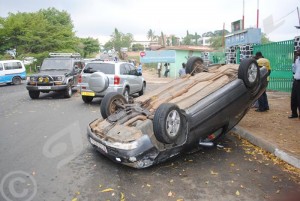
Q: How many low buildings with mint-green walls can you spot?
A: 1